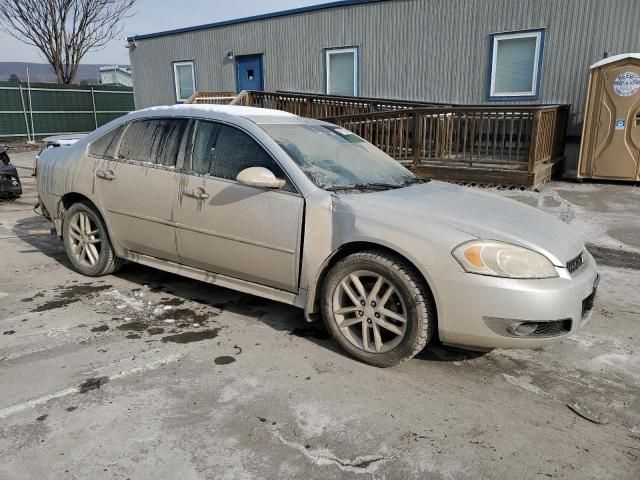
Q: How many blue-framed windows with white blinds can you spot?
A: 3